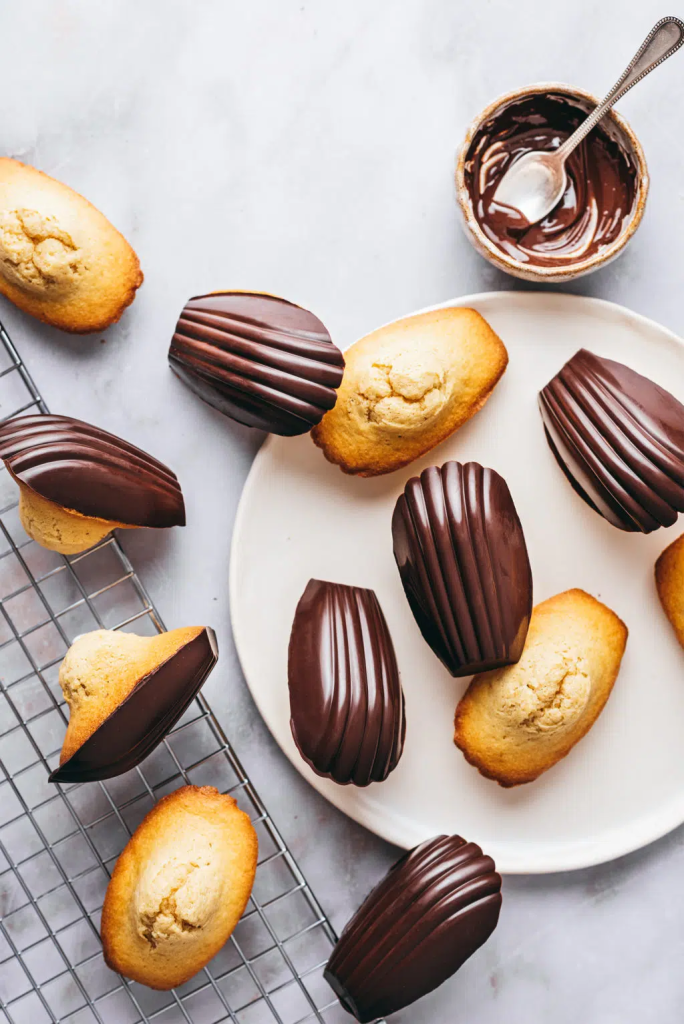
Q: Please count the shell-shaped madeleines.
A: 12